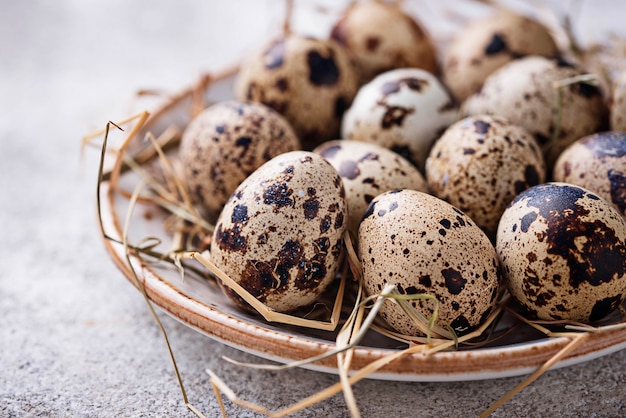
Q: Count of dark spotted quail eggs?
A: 13